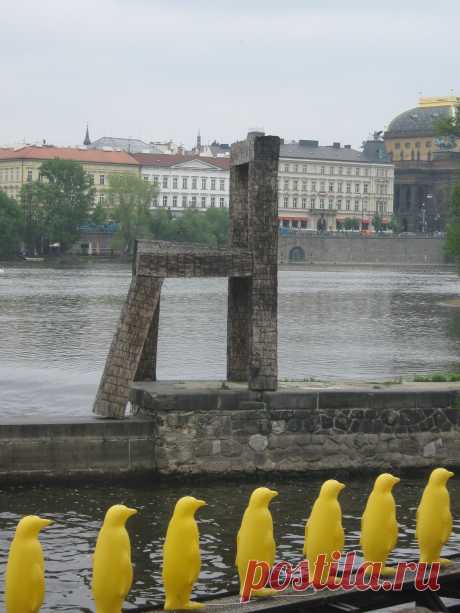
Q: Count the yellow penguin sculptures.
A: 7